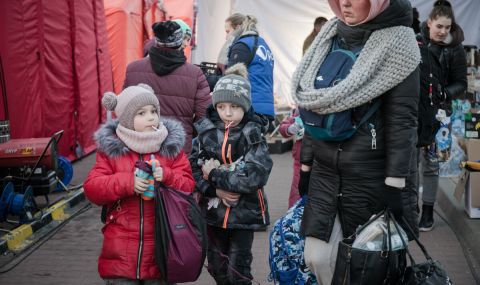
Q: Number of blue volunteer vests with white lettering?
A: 1